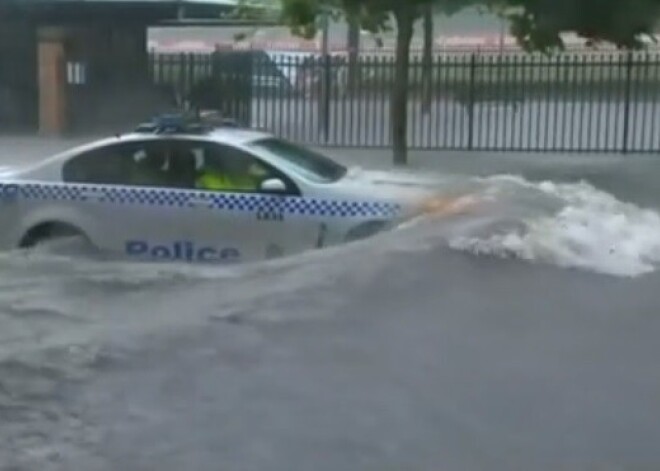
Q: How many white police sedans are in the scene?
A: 1